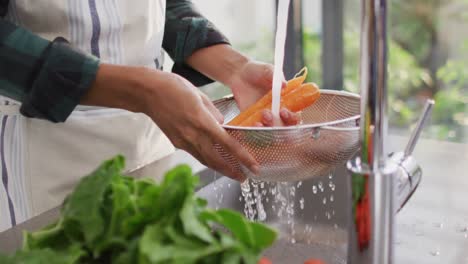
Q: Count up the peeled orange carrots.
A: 2